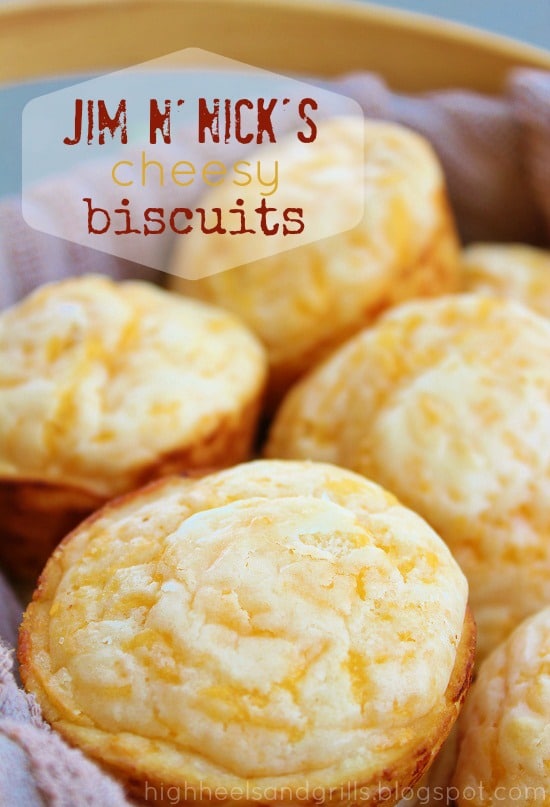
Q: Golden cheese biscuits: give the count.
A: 6